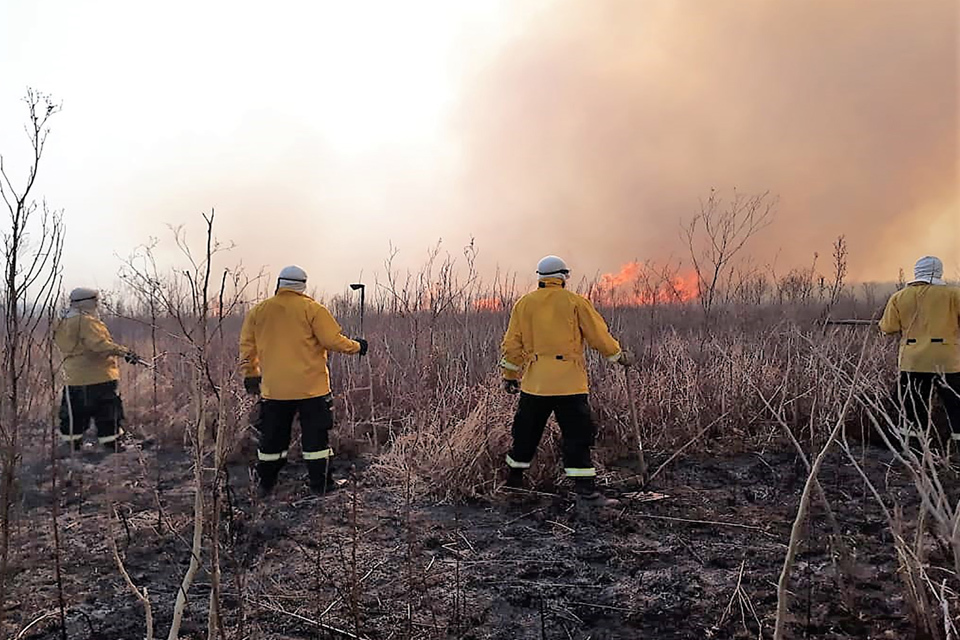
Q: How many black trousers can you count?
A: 4